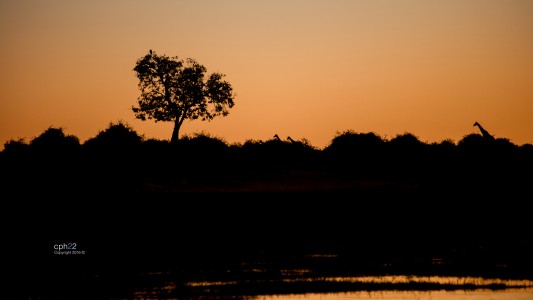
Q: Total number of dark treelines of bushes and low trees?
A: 1